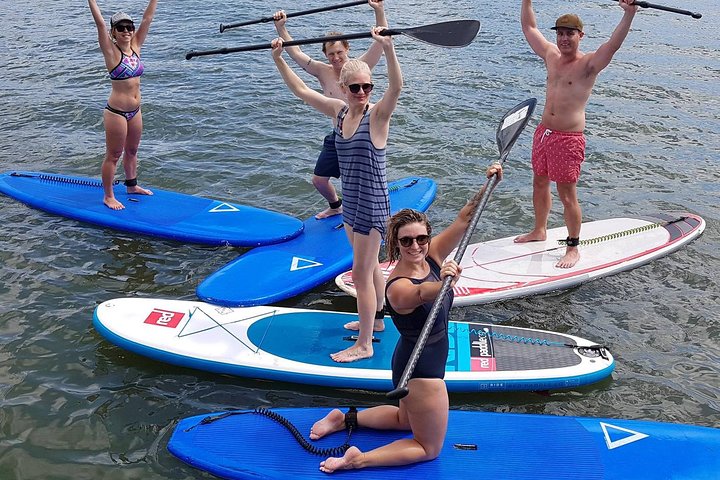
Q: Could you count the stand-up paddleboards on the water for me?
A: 5